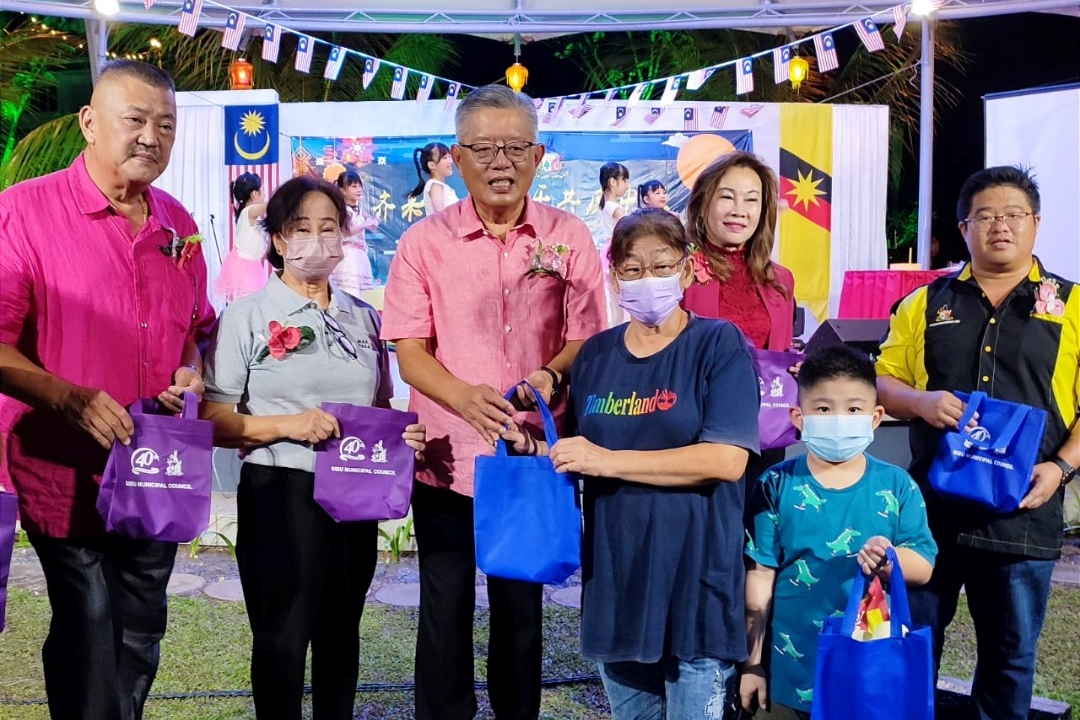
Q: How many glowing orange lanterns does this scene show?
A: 3